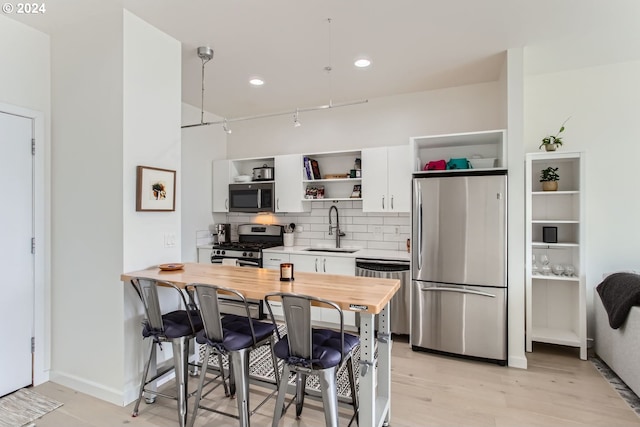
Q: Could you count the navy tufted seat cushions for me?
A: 3